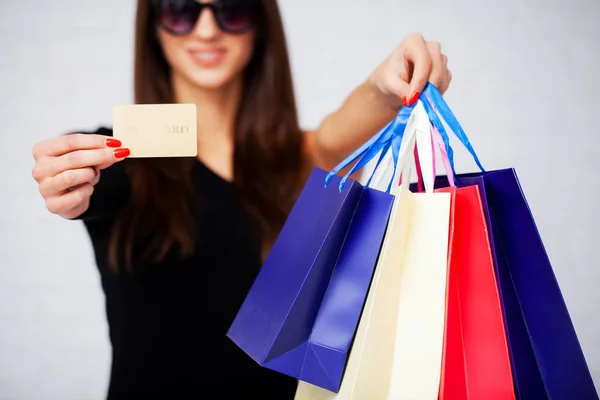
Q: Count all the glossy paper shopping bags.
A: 4